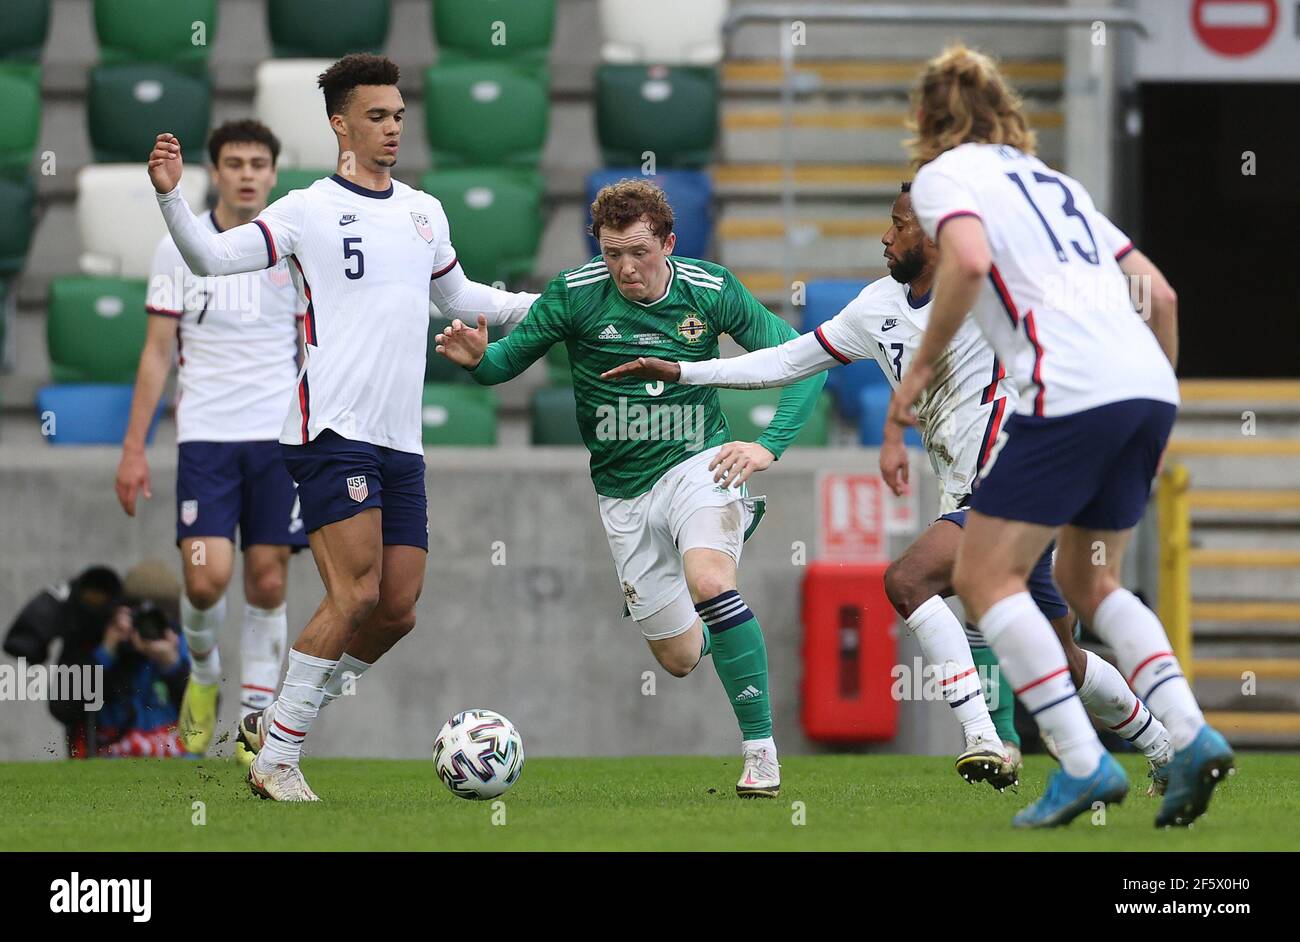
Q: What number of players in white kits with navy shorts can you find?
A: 4